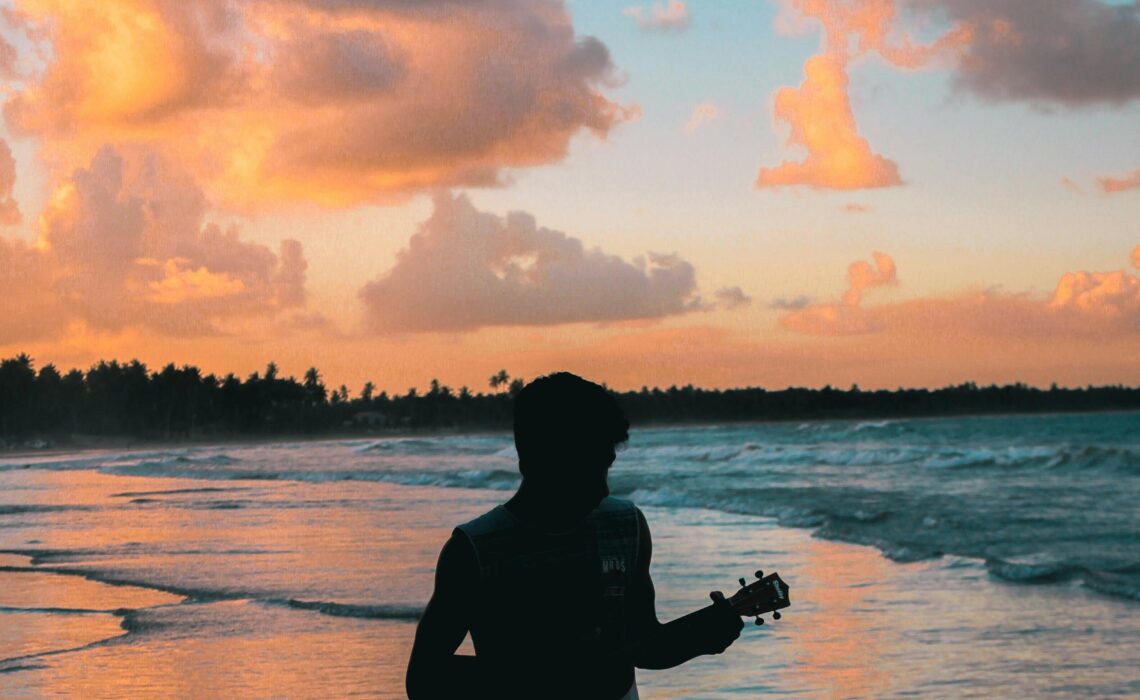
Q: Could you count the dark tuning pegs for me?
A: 4